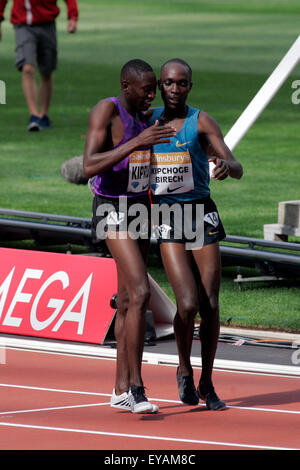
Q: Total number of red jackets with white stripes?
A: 1